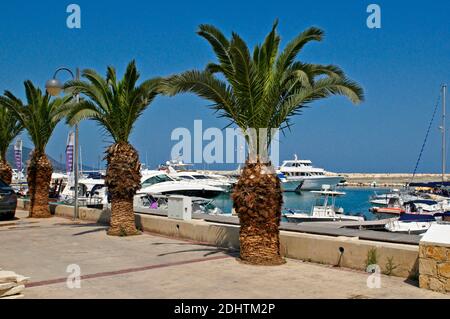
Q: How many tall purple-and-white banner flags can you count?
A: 2